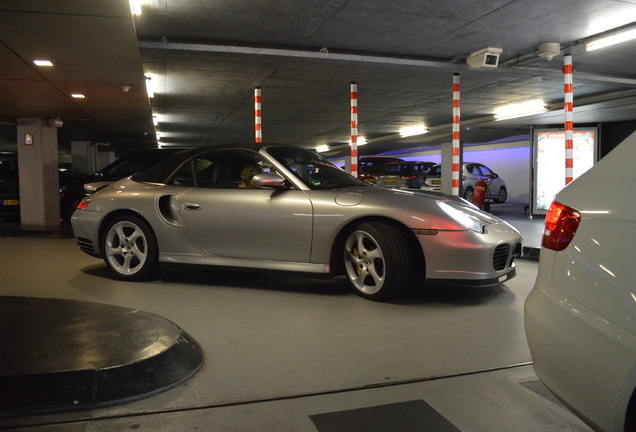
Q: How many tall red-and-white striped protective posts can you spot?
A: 4